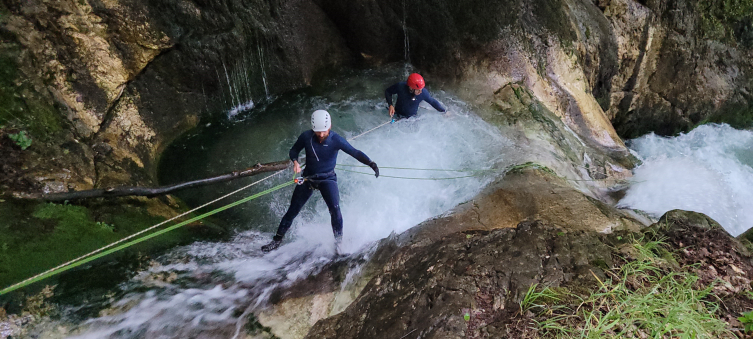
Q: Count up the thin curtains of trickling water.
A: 2